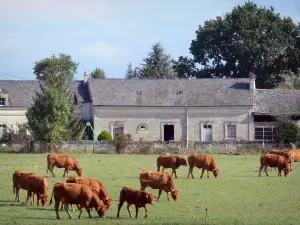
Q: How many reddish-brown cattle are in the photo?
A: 12